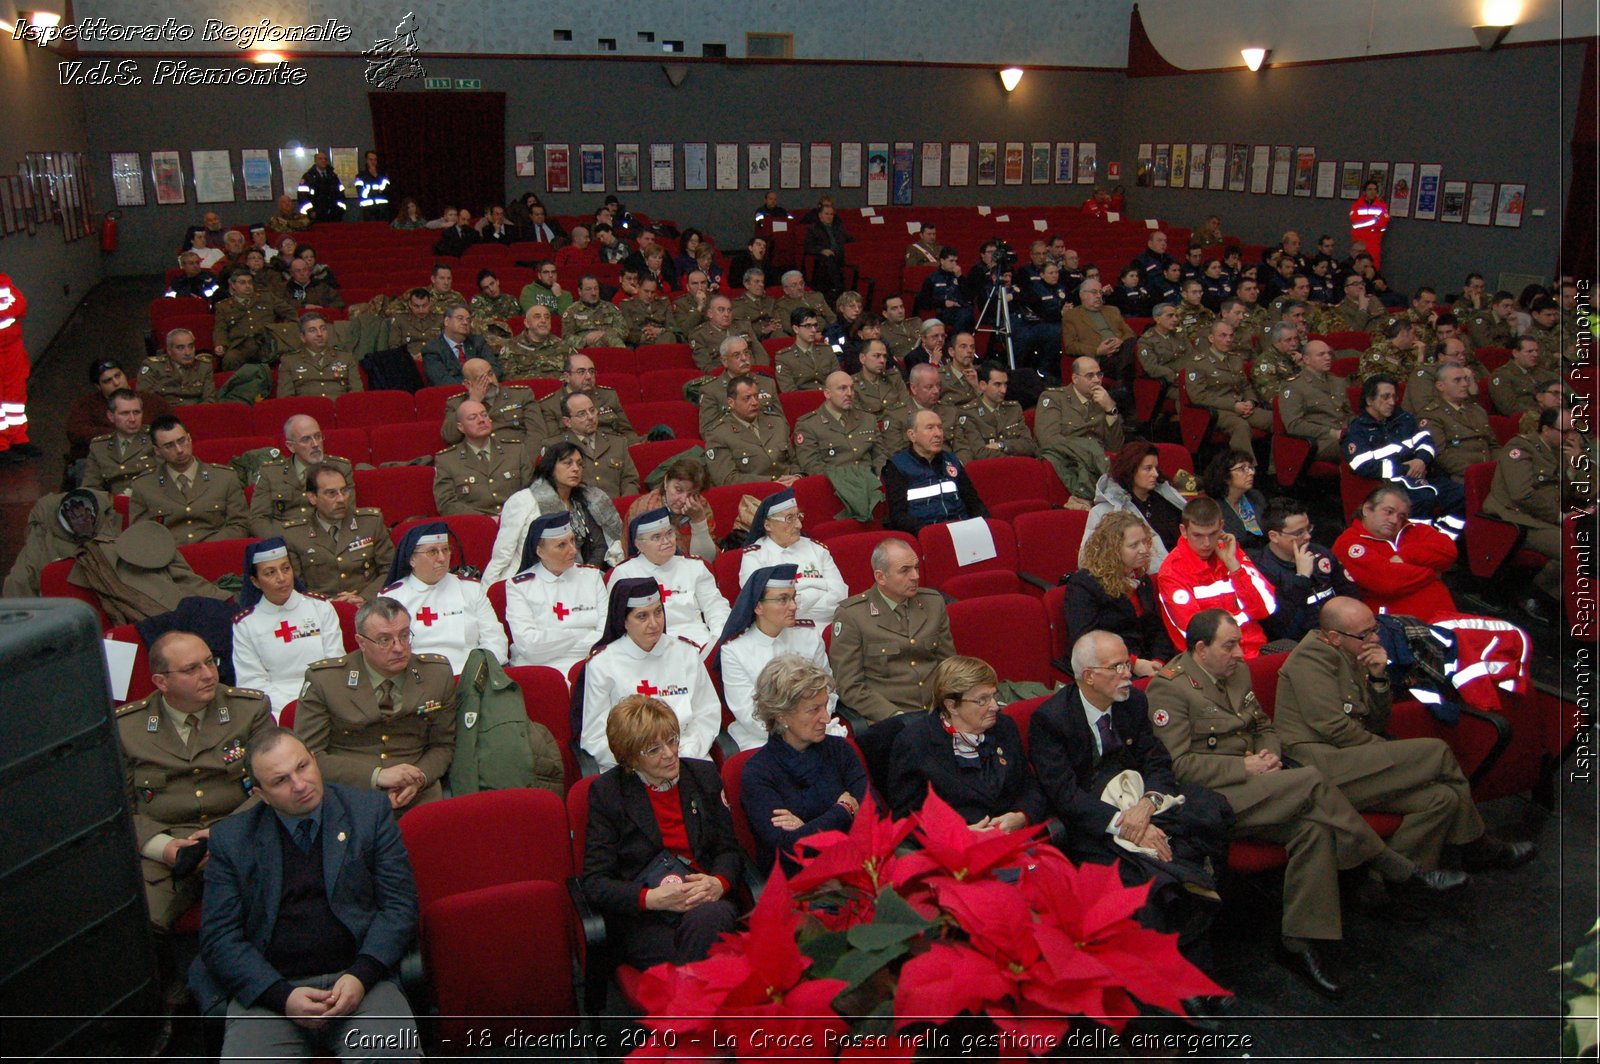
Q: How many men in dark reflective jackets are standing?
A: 2